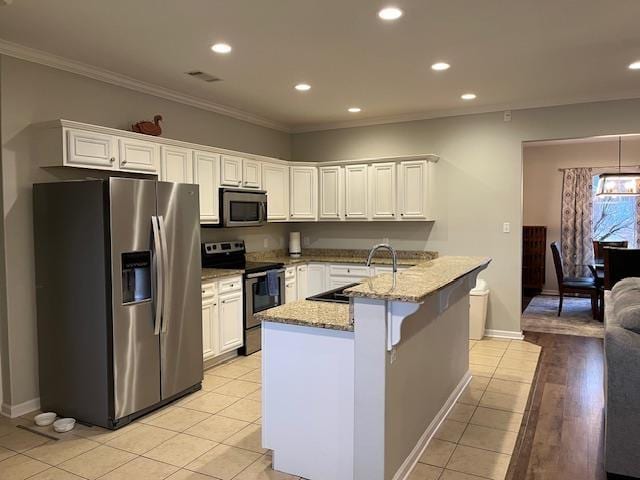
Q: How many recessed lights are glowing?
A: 7